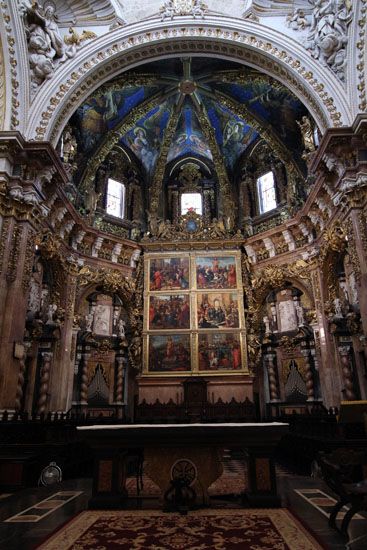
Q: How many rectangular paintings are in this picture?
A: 6